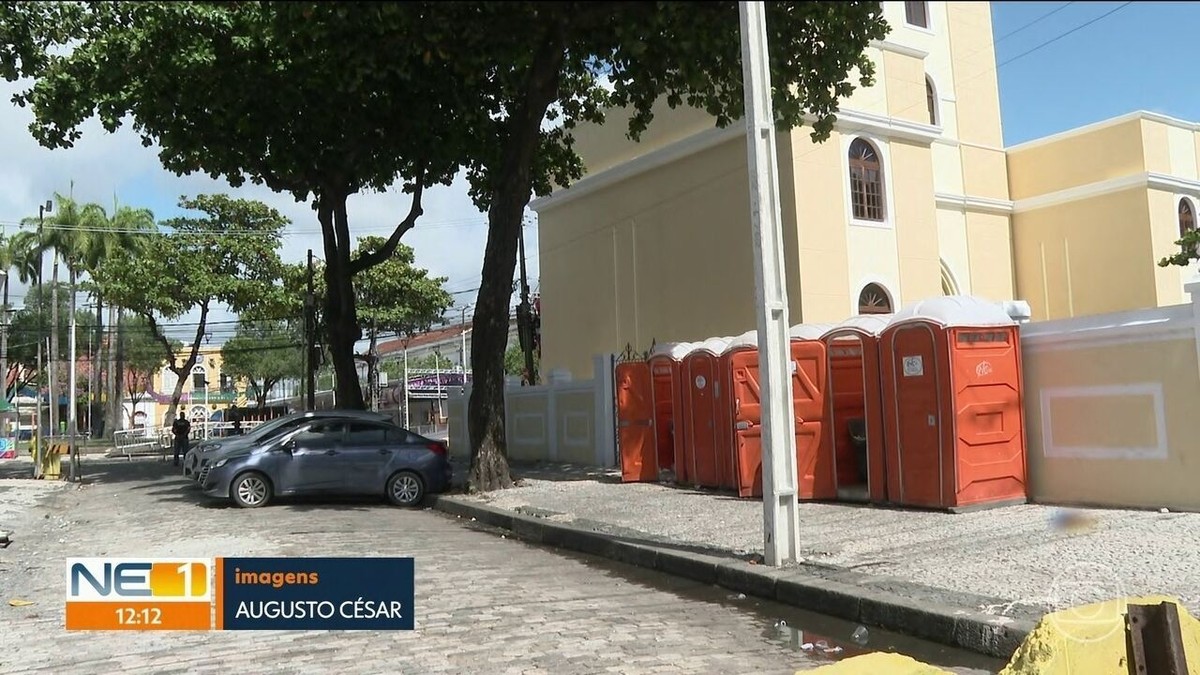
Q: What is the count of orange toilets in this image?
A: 6